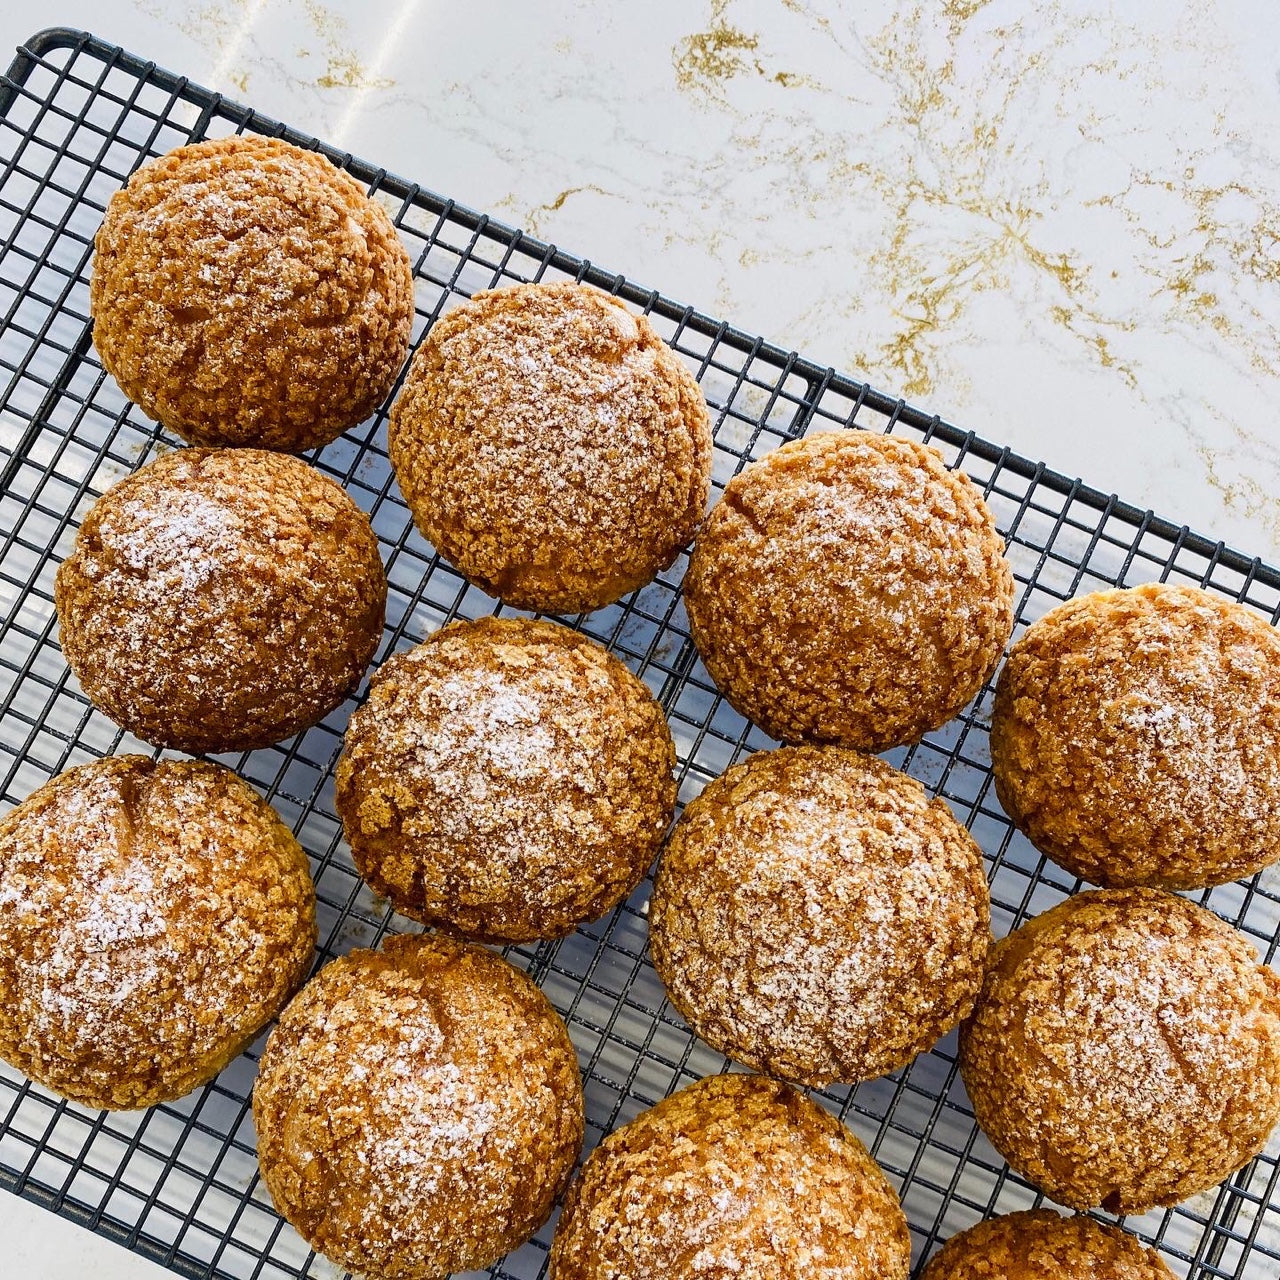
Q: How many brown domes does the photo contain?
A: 12